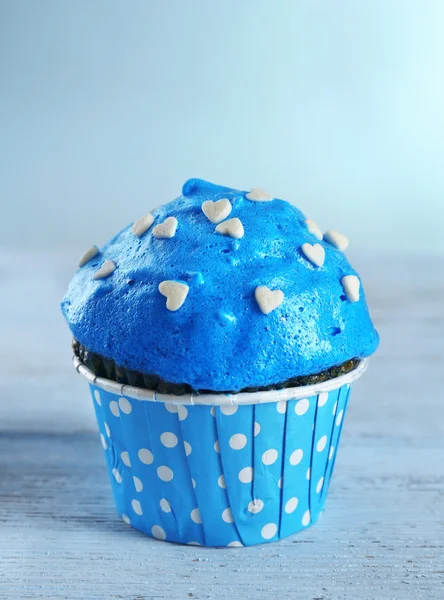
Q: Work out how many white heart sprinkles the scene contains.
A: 13